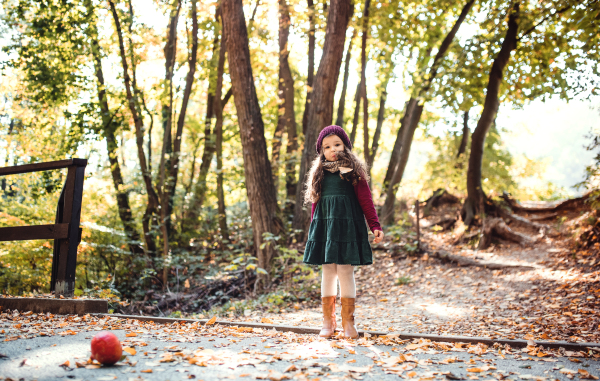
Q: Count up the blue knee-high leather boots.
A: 0